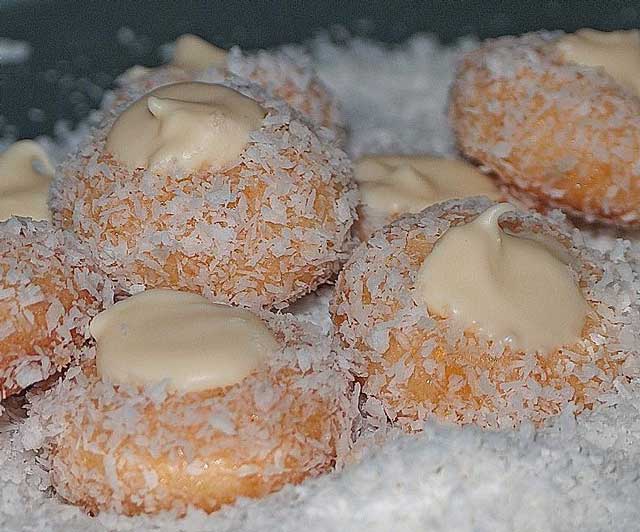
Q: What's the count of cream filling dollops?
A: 7